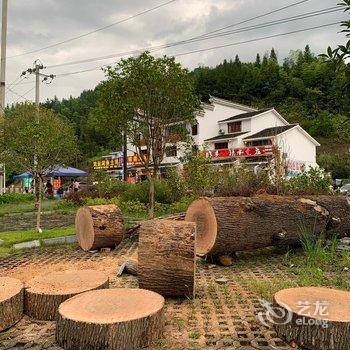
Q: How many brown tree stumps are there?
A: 7